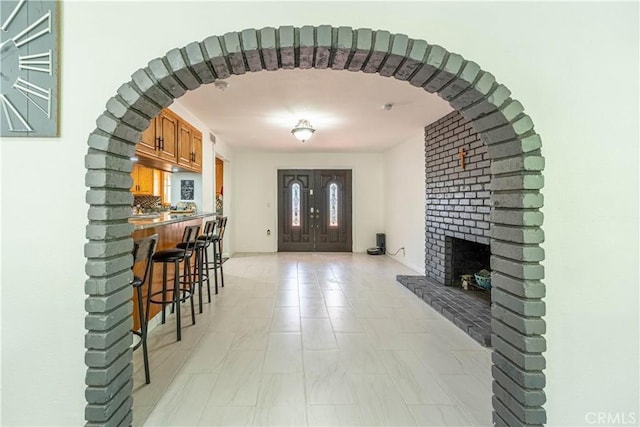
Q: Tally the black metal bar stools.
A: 4